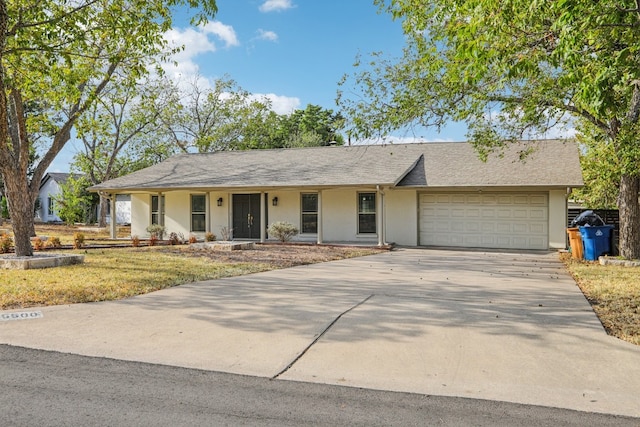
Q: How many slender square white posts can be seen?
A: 6